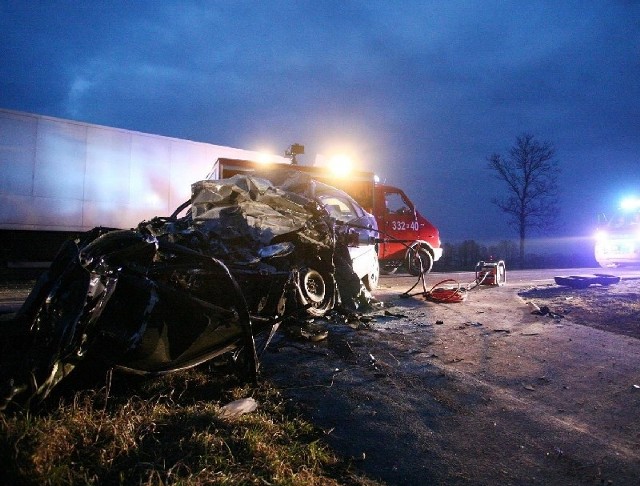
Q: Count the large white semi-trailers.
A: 1